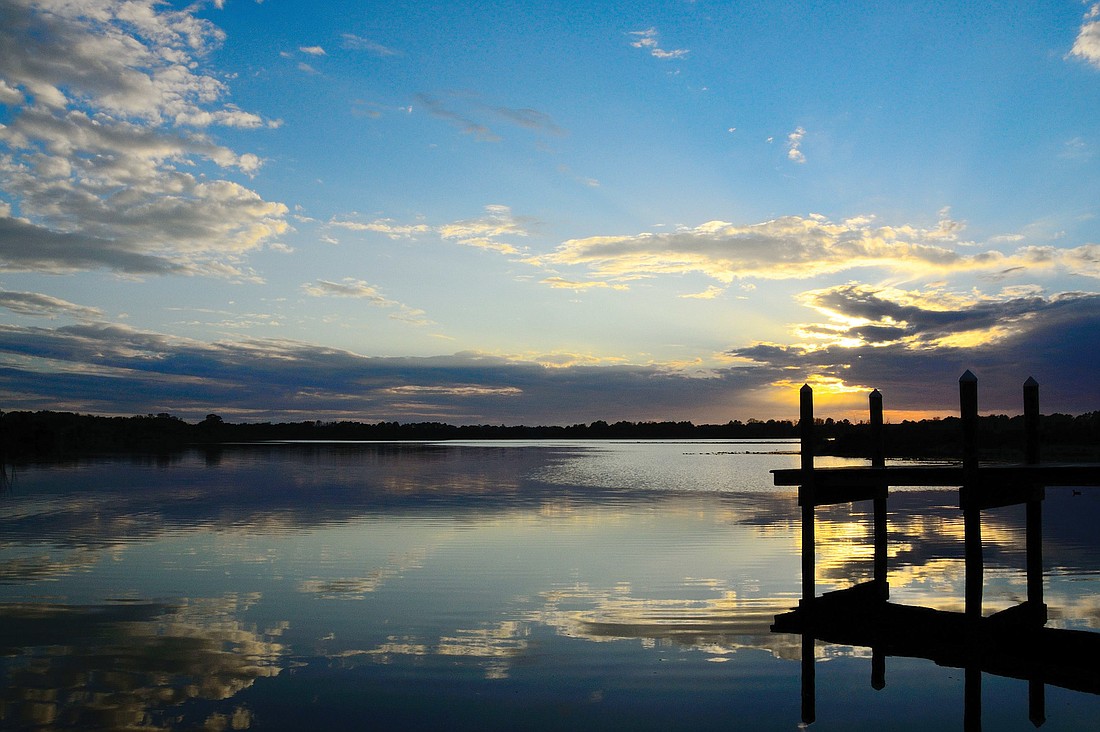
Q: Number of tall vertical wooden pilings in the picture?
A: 4